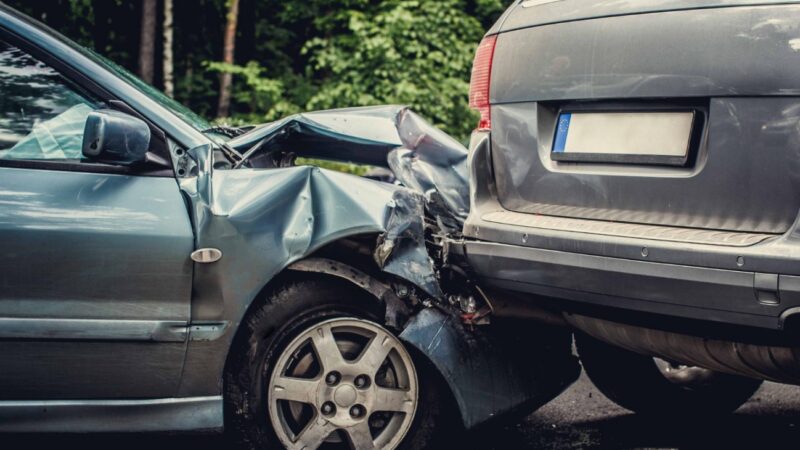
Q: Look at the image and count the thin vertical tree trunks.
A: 3